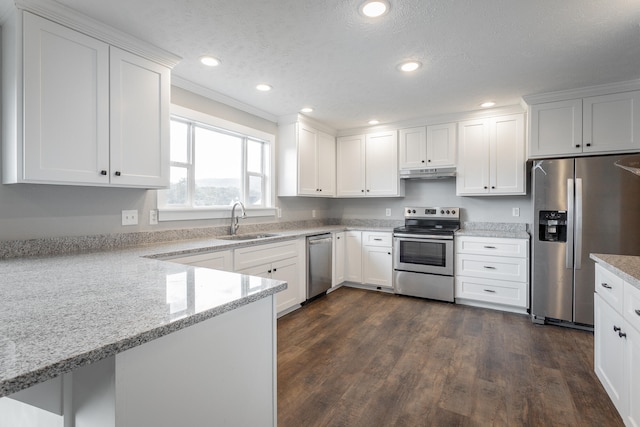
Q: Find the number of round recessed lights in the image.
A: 7